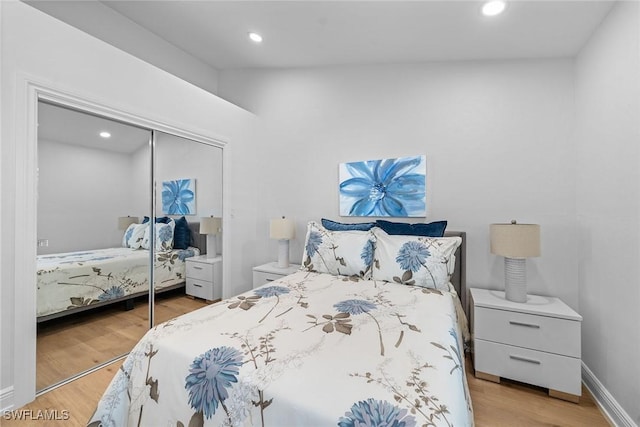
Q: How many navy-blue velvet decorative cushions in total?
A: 2